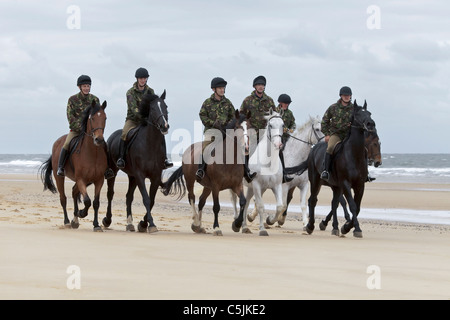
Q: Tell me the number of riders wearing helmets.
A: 6